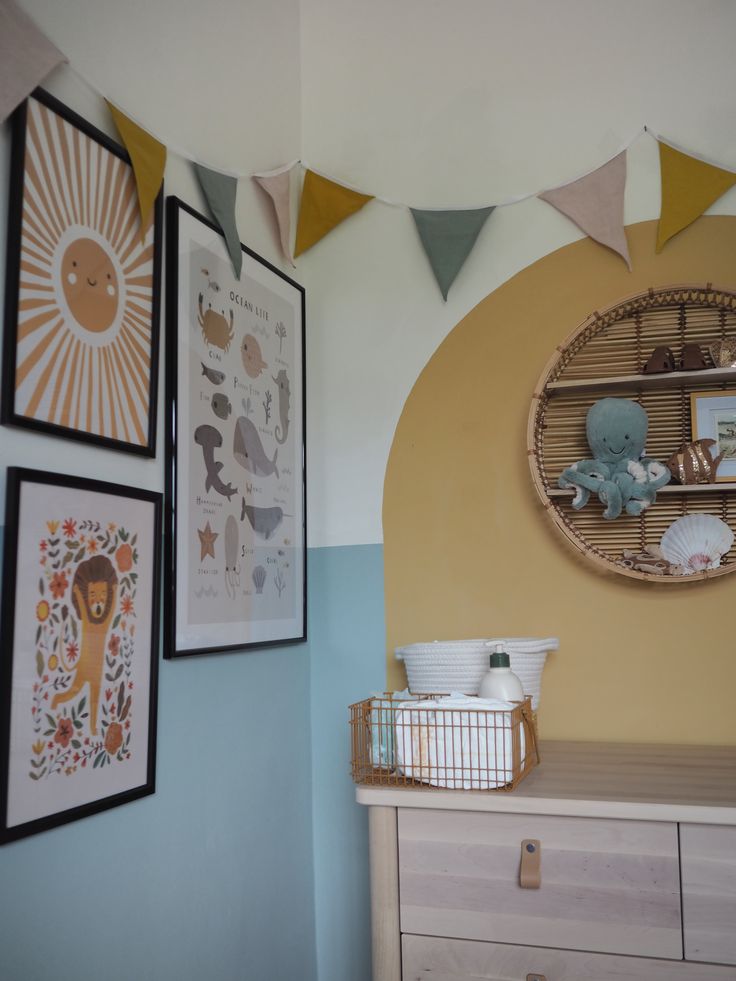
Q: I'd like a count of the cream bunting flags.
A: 3